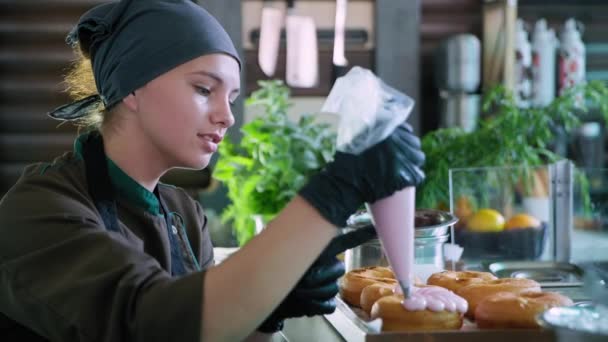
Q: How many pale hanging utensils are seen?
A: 3